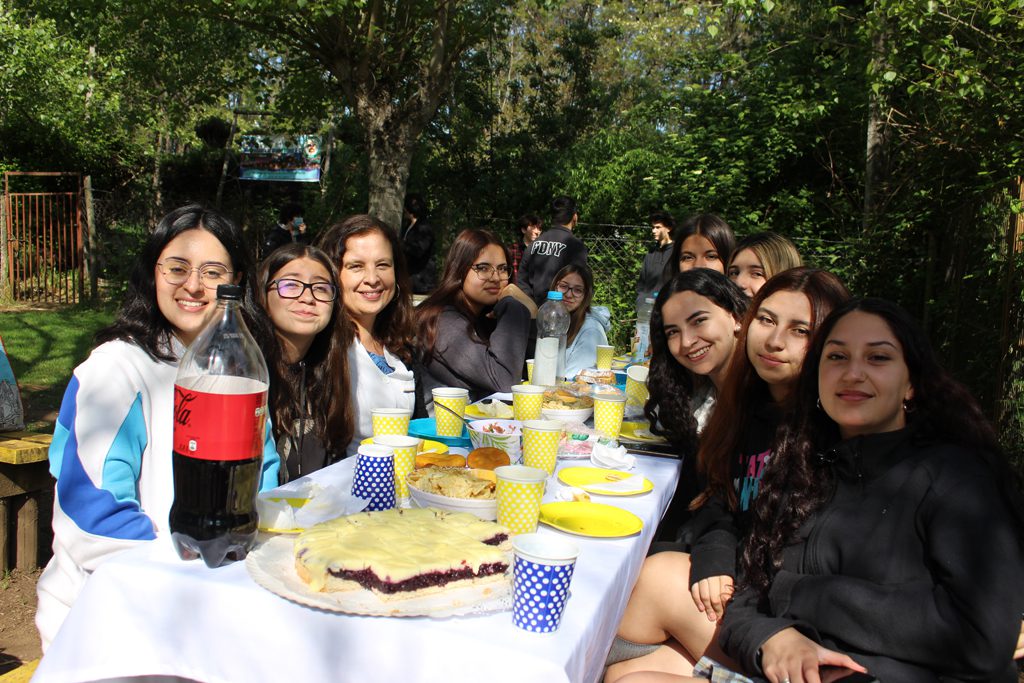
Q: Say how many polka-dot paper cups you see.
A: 12